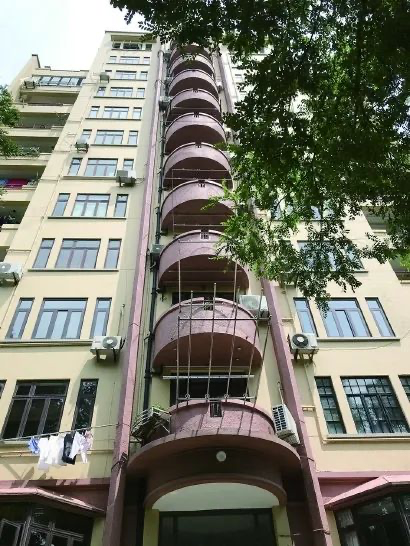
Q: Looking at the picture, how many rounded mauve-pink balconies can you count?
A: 10